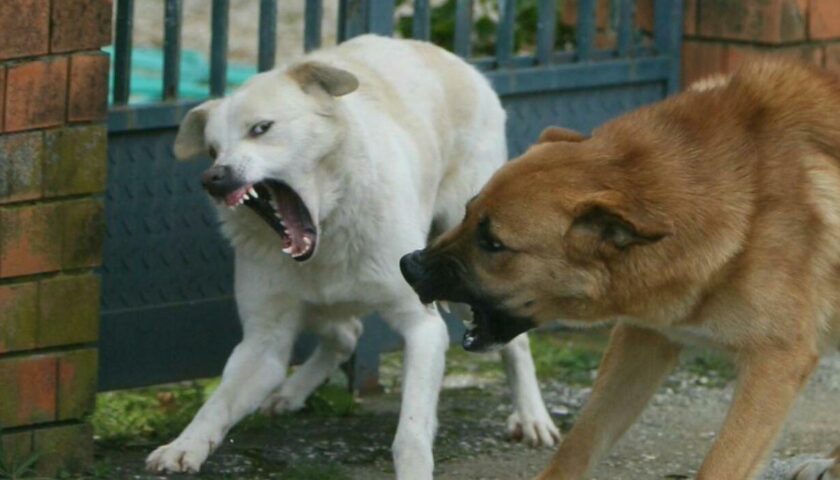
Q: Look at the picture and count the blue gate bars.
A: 11